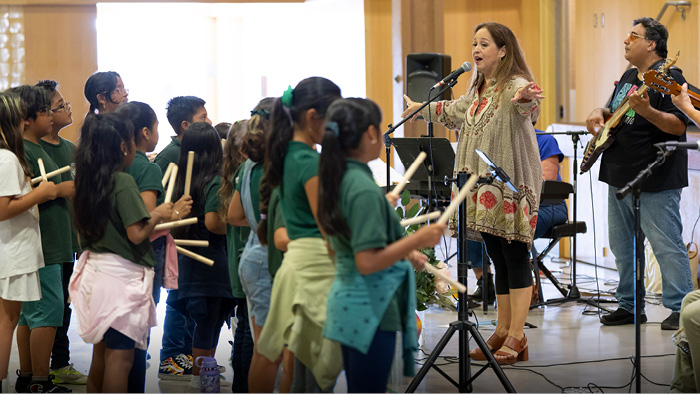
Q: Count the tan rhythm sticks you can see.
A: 12